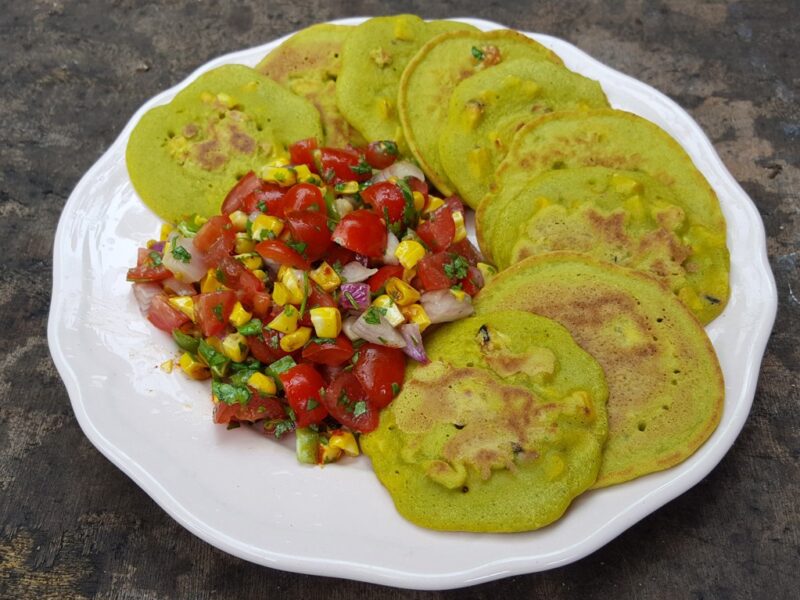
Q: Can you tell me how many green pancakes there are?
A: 9